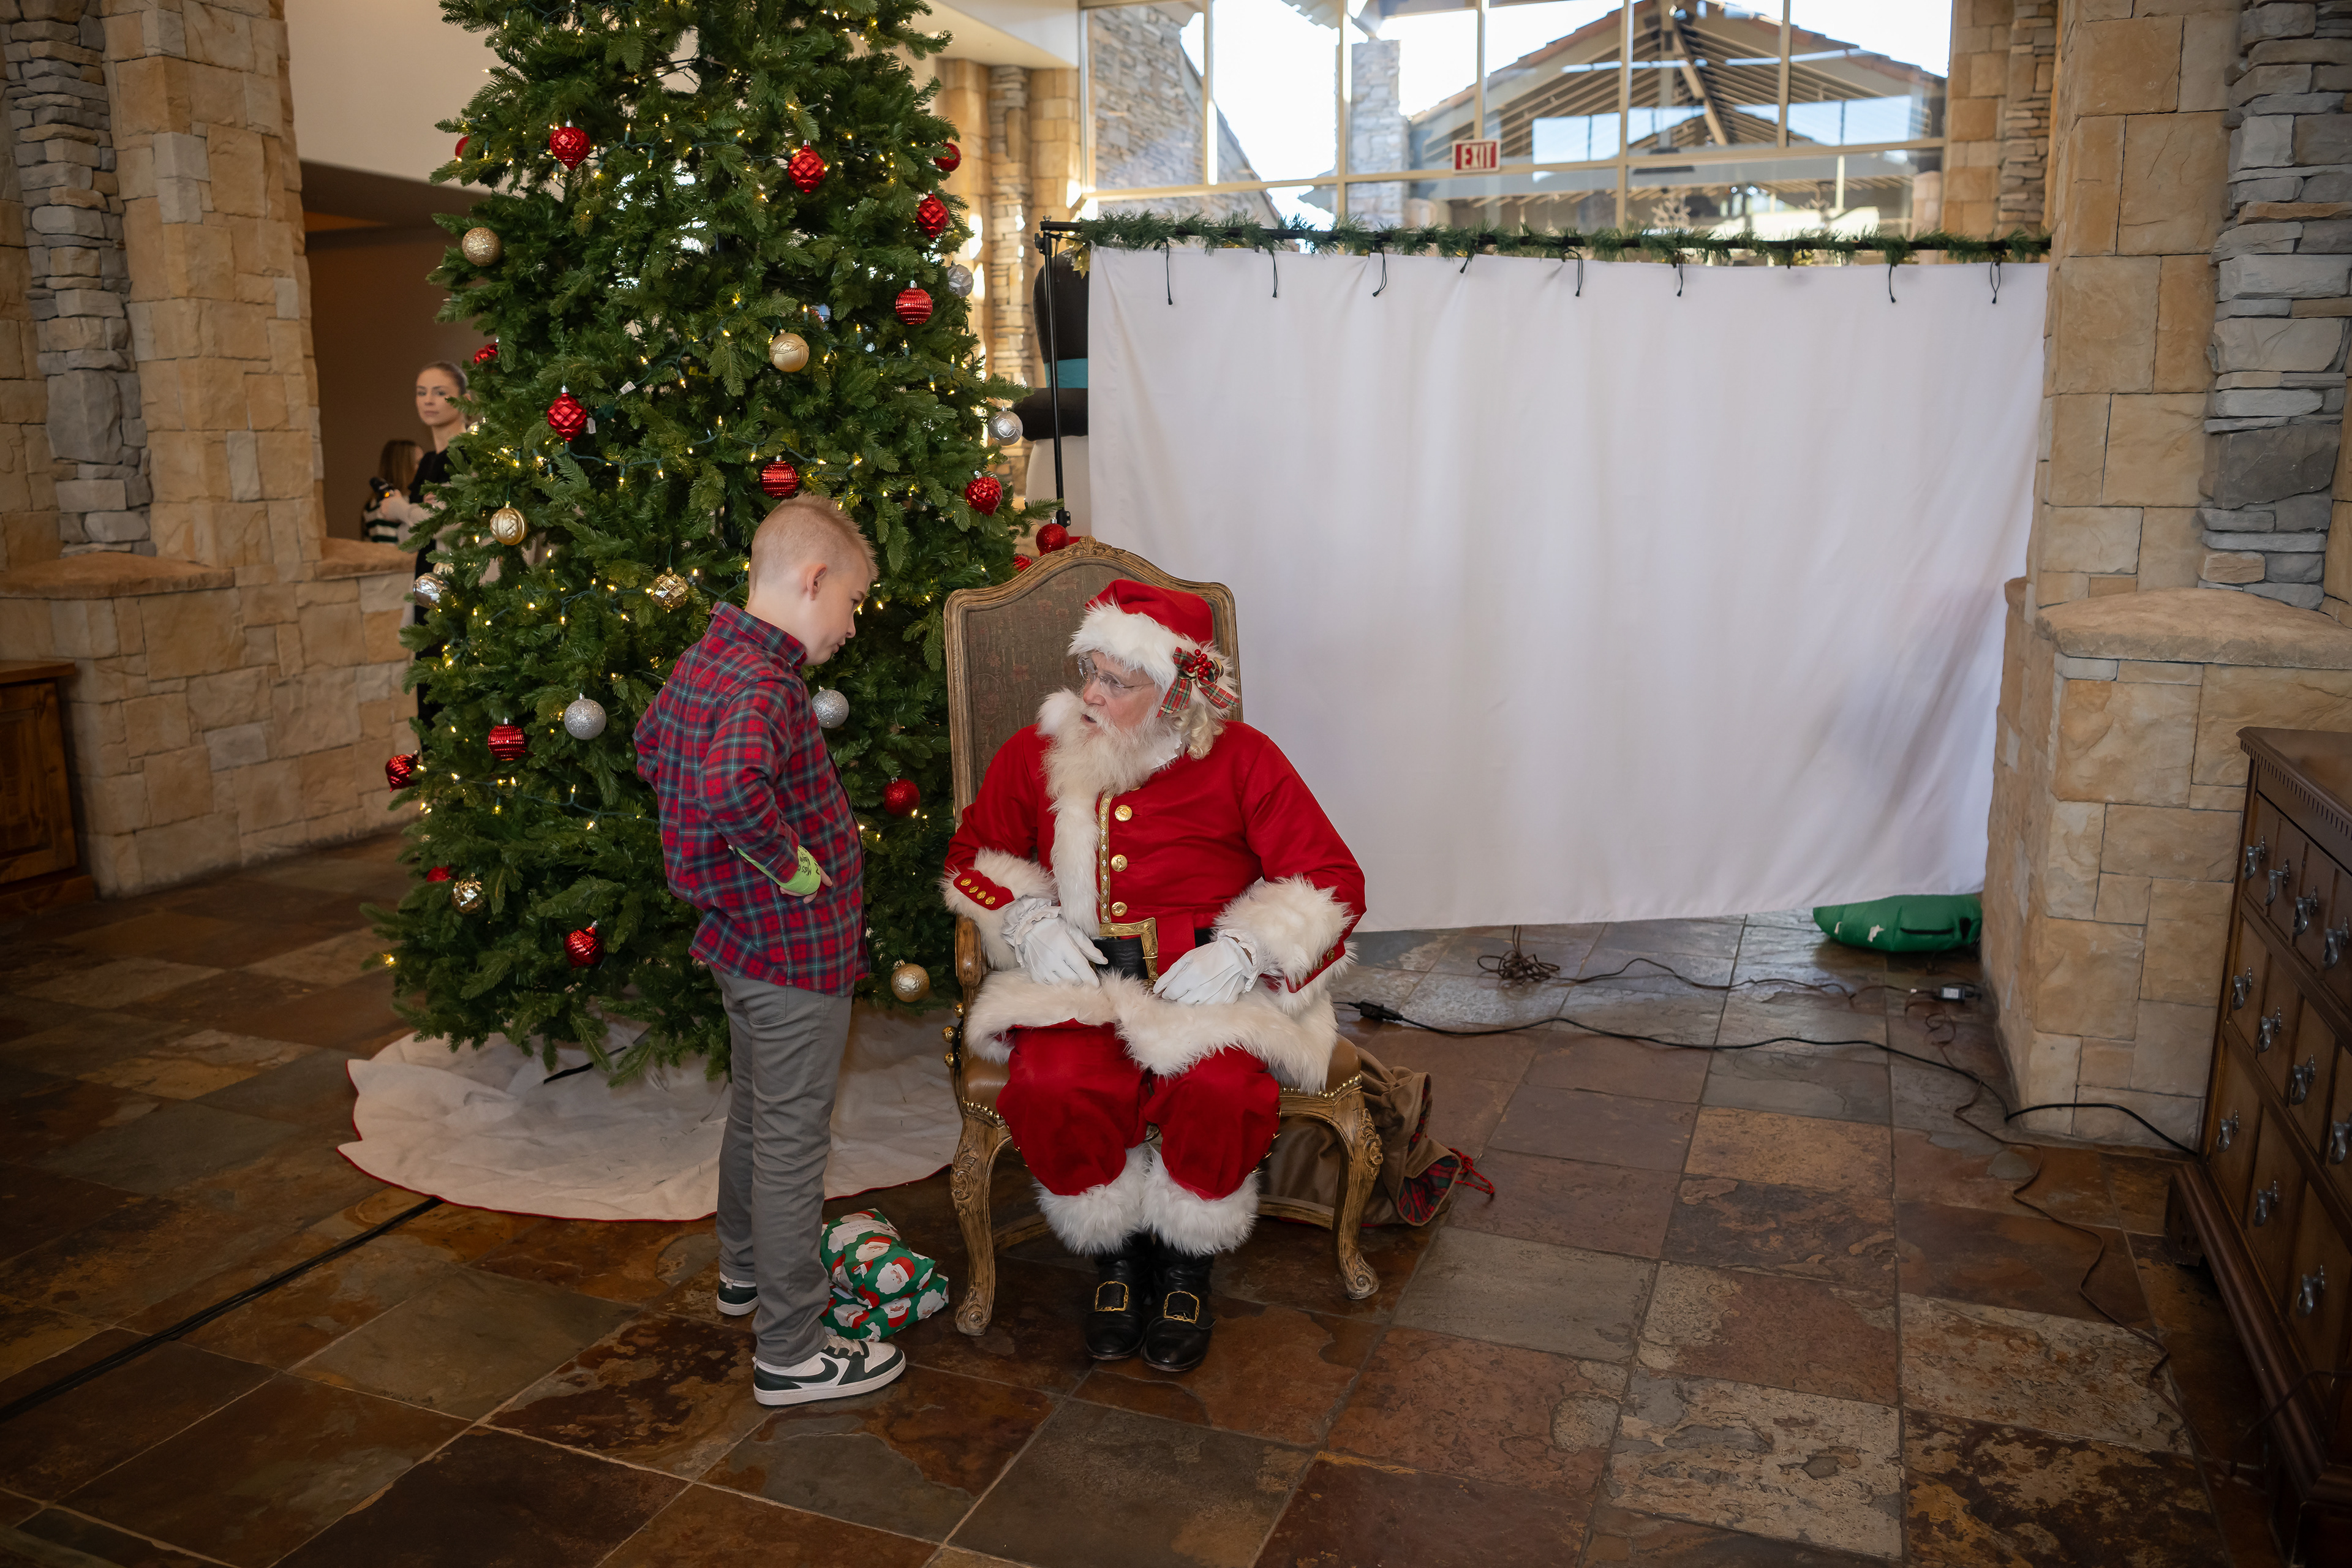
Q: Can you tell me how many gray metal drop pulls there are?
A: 11